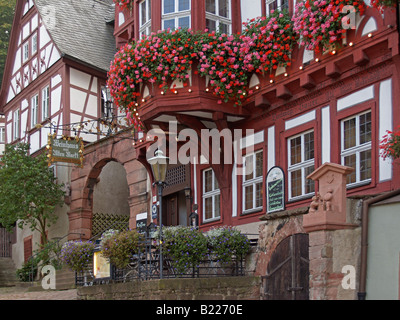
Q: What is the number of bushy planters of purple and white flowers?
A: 4